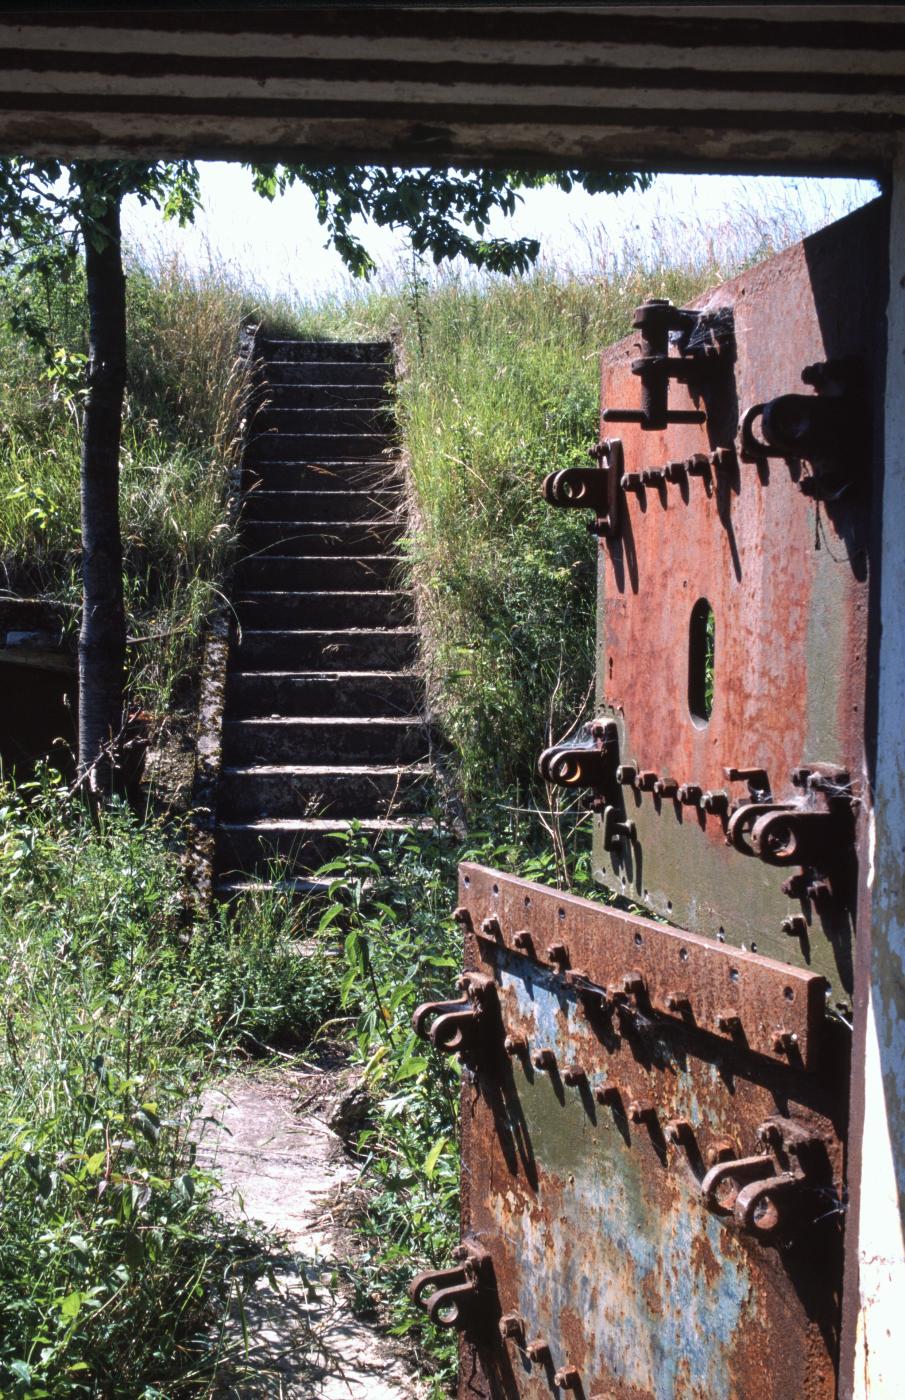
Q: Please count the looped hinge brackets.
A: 7